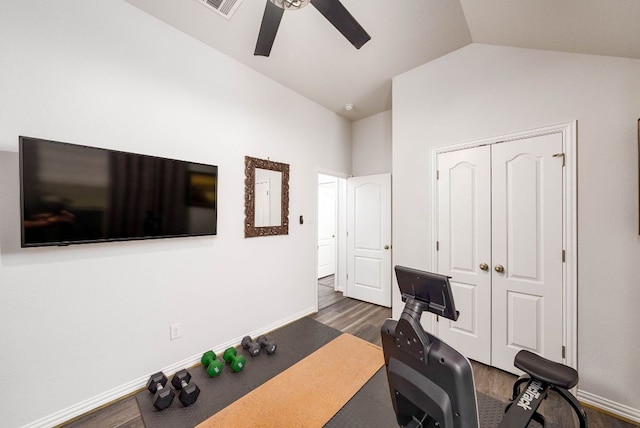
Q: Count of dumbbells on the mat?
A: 6